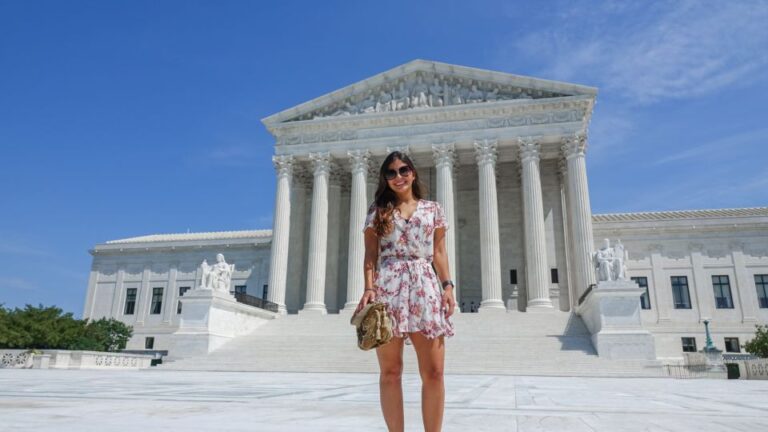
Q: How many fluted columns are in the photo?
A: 8